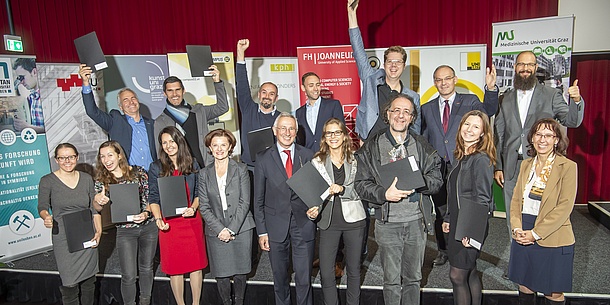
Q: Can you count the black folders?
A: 9